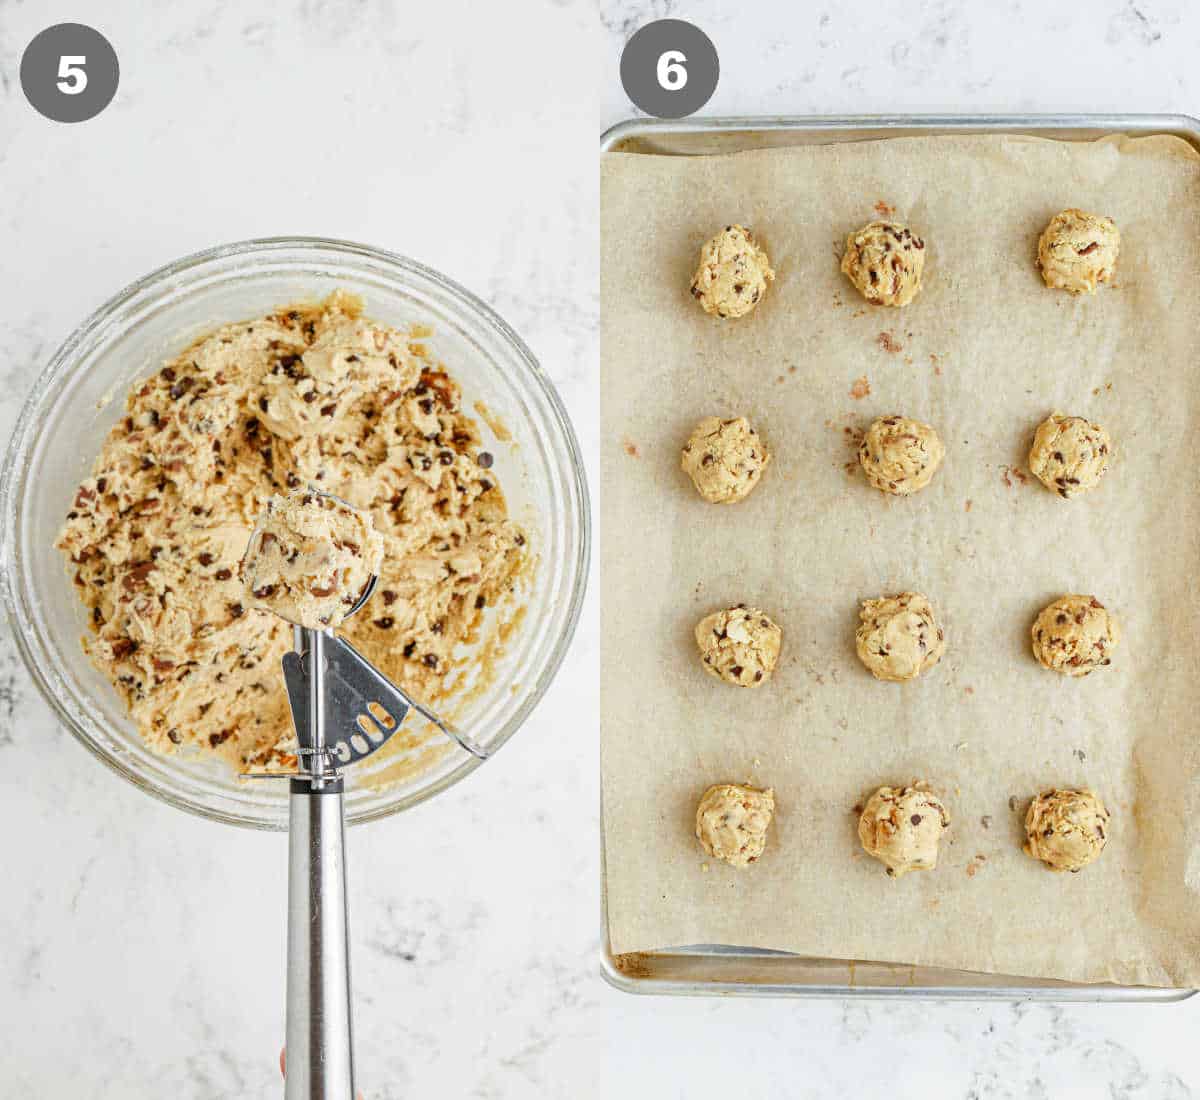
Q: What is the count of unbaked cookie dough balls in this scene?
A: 12